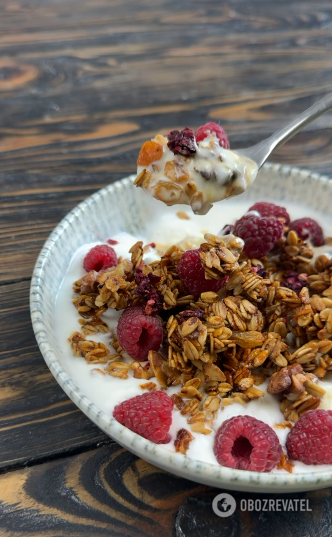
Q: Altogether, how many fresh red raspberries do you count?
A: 10